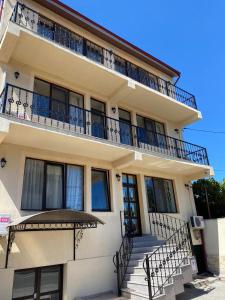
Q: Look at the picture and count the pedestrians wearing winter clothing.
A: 0